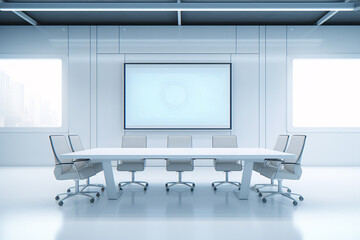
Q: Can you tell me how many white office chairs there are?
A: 7